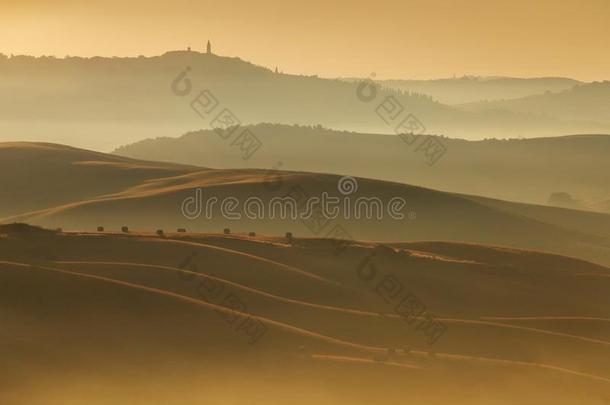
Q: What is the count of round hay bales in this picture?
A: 7